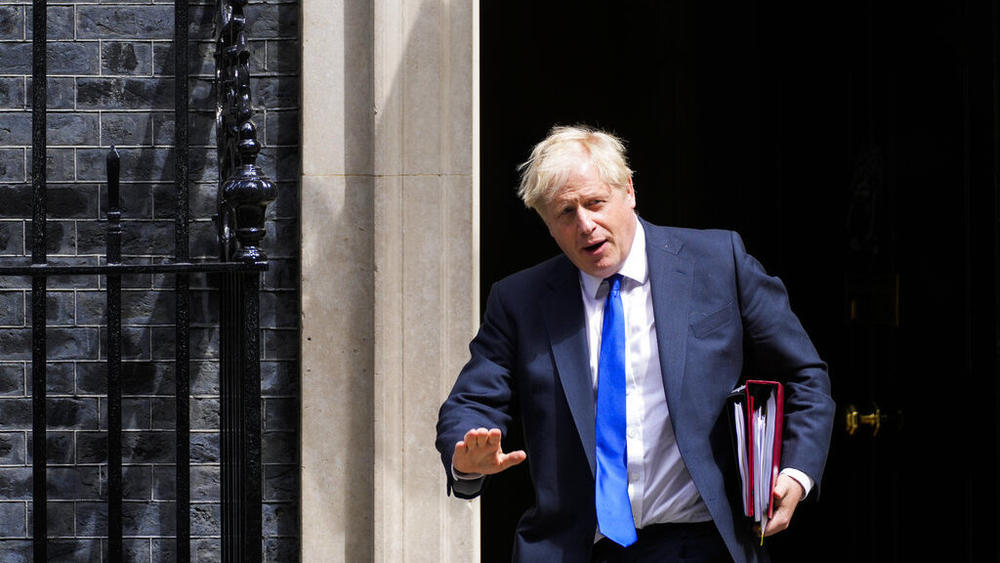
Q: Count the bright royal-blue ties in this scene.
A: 1